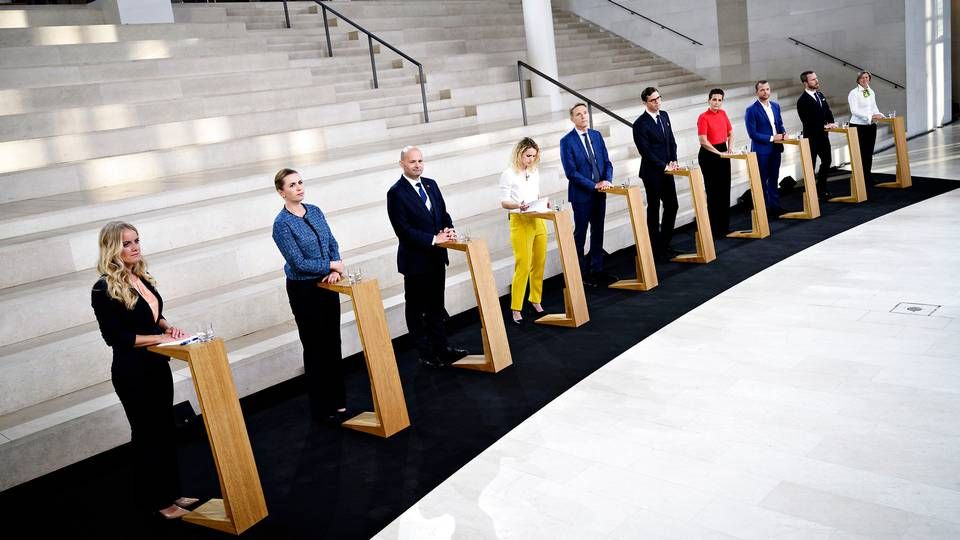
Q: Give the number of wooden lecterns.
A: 10